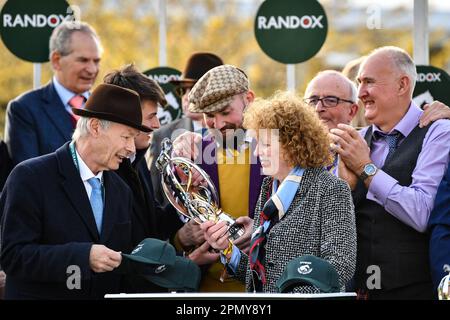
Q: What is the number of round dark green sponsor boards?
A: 4